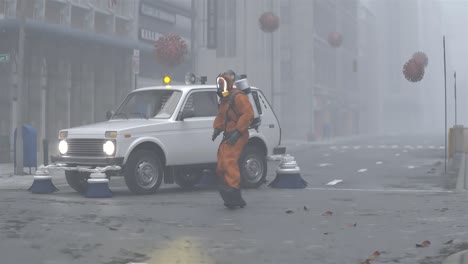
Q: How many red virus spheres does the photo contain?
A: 5